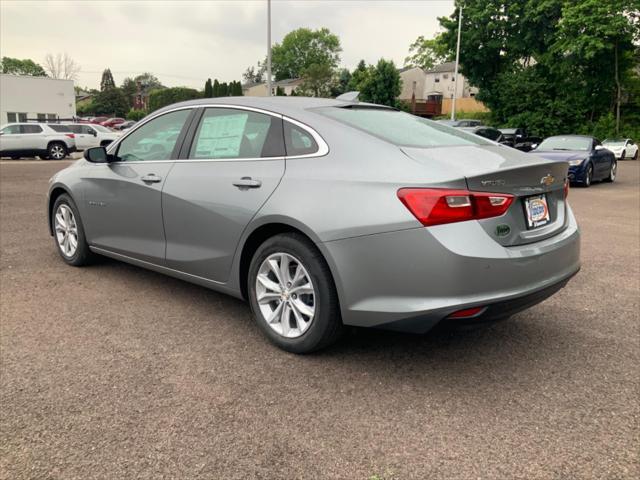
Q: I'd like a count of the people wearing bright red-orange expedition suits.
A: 0